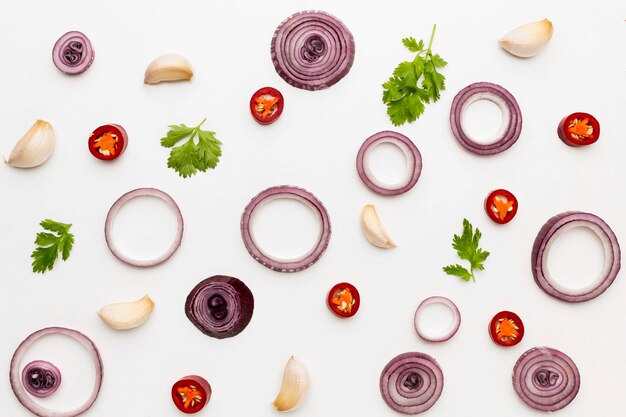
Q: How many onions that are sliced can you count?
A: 13